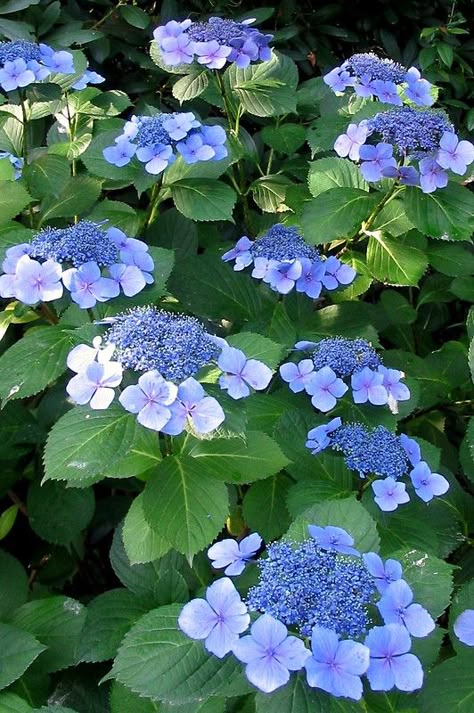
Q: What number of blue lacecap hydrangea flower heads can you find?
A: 11